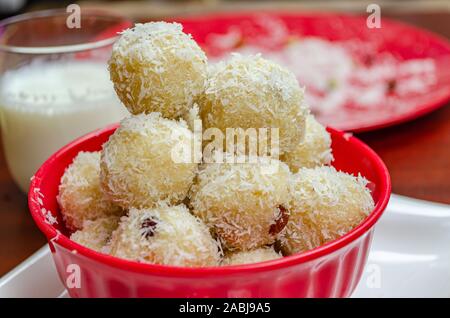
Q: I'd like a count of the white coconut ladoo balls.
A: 10